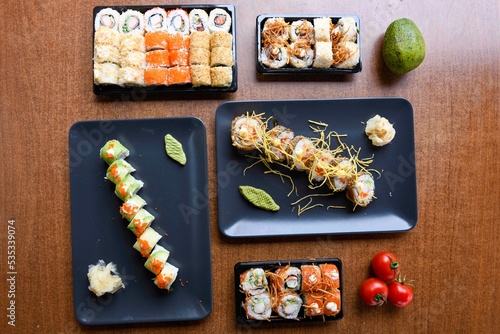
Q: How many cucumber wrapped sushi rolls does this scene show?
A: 8